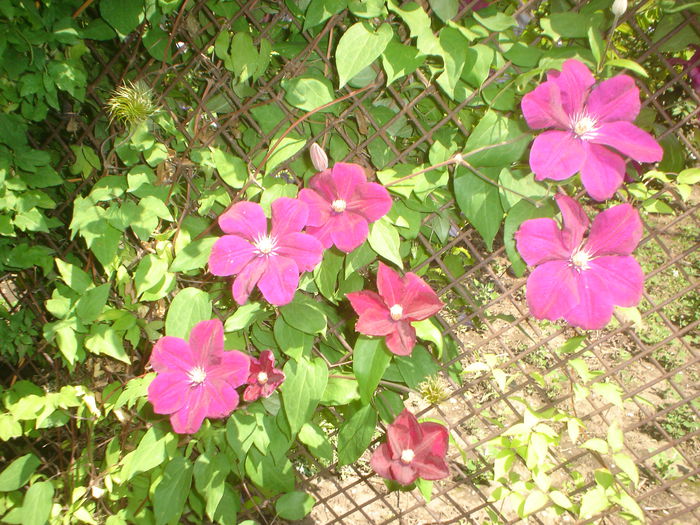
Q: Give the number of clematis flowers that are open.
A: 8